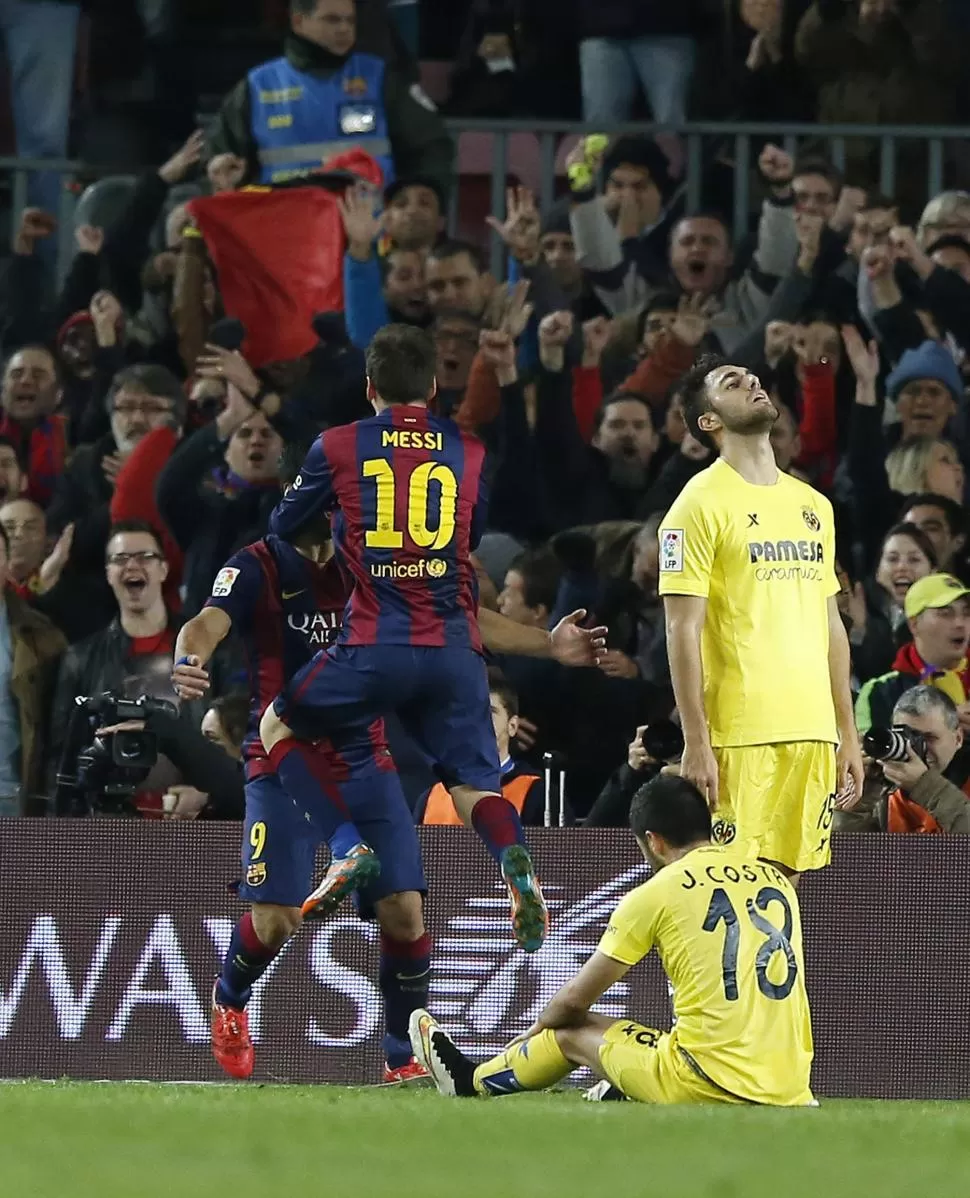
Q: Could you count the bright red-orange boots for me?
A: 2